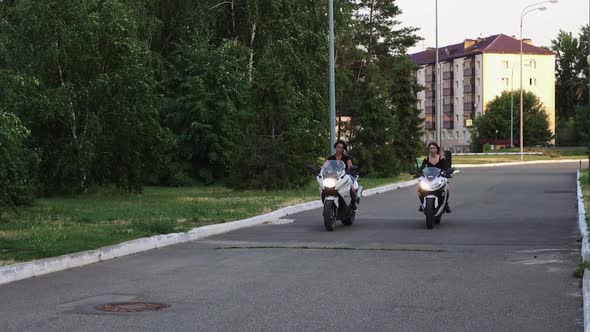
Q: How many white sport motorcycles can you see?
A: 2